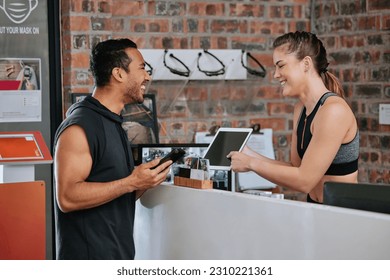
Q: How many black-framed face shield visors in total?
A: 4